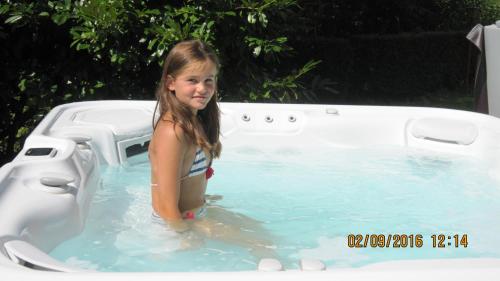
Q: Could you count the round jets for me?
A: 3